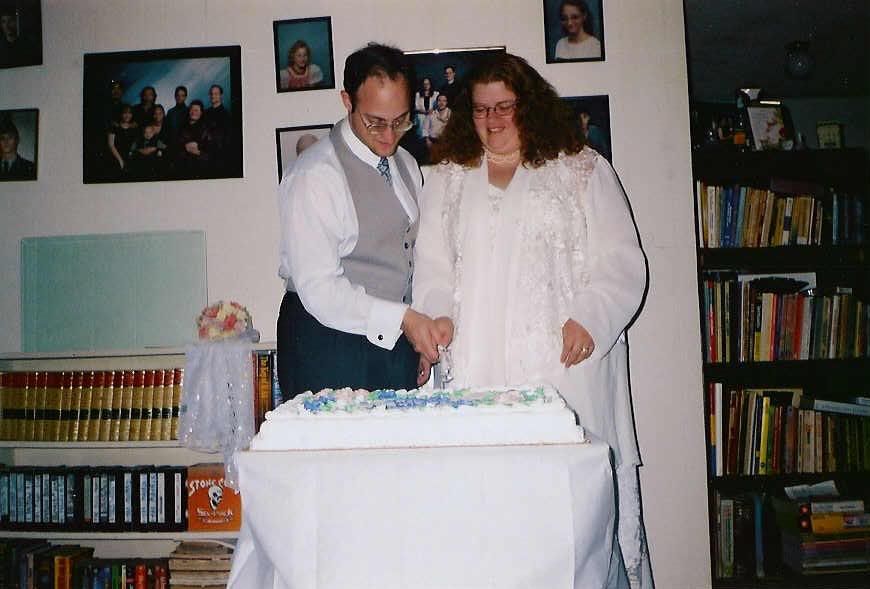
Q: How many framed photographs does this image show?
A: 8